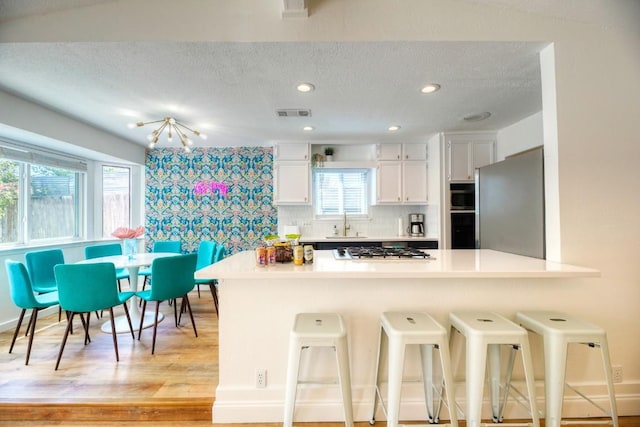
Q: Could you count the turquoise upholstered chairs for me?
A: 8